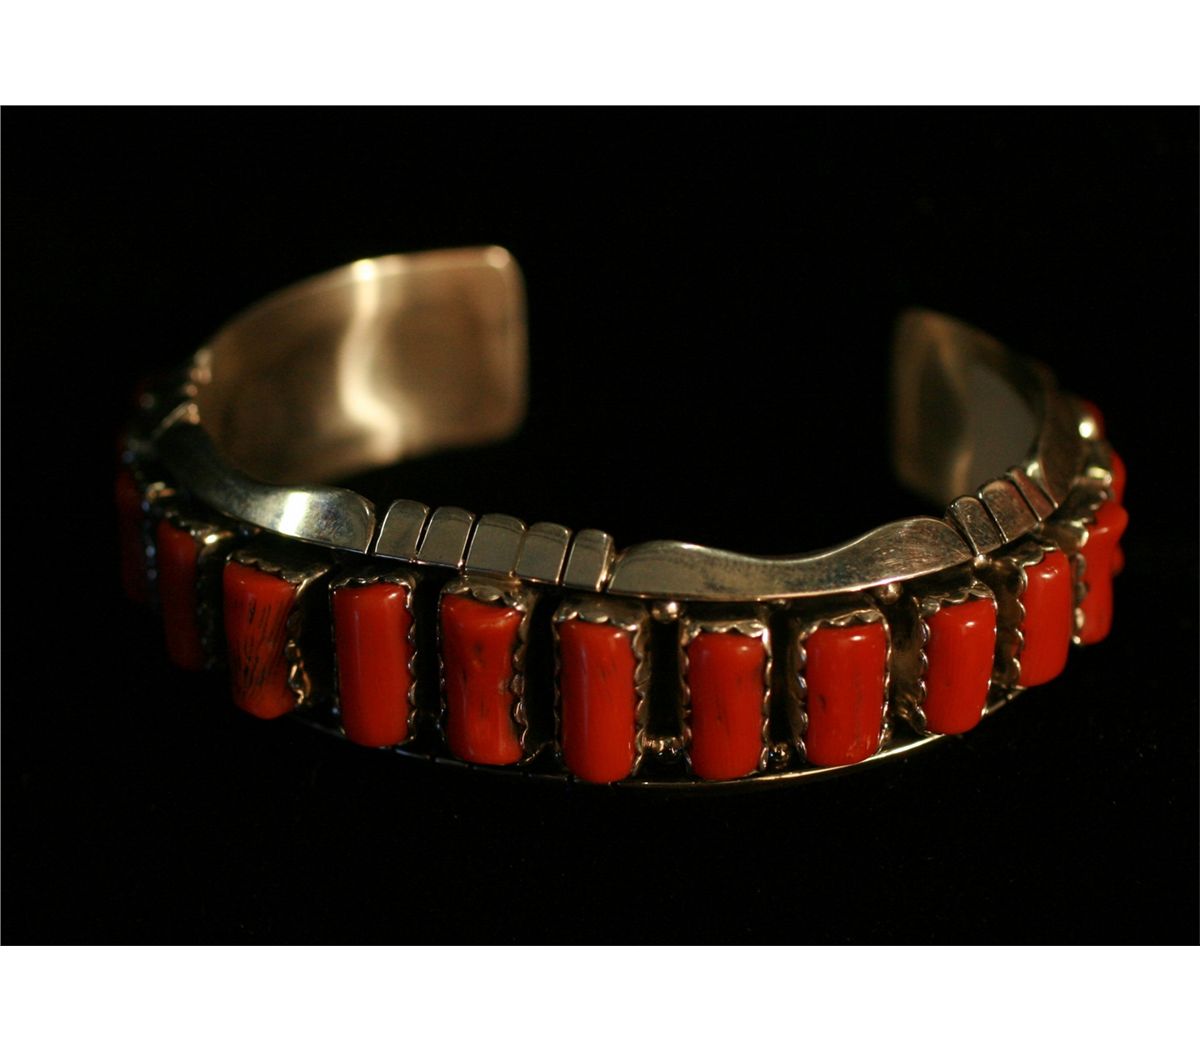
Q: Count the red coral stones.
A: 13